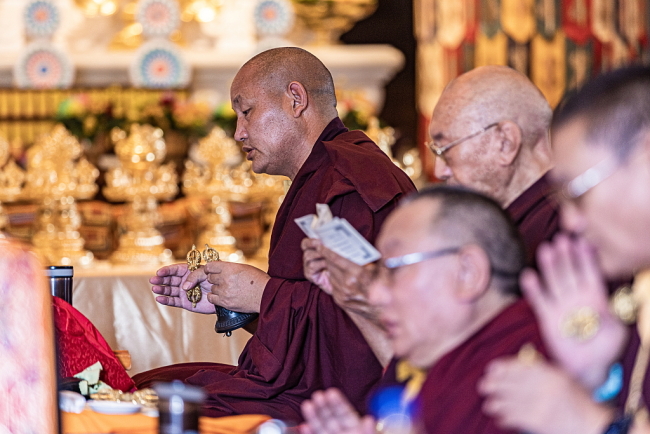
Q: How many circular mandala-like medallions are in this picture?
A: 5